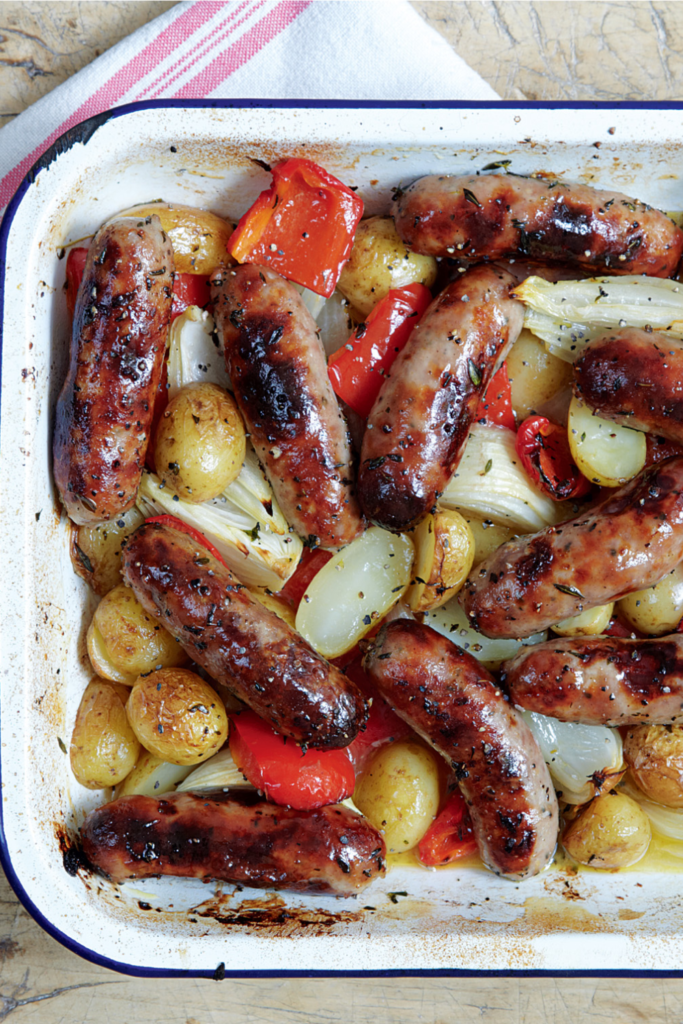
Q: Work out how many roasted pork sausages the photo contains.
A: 10